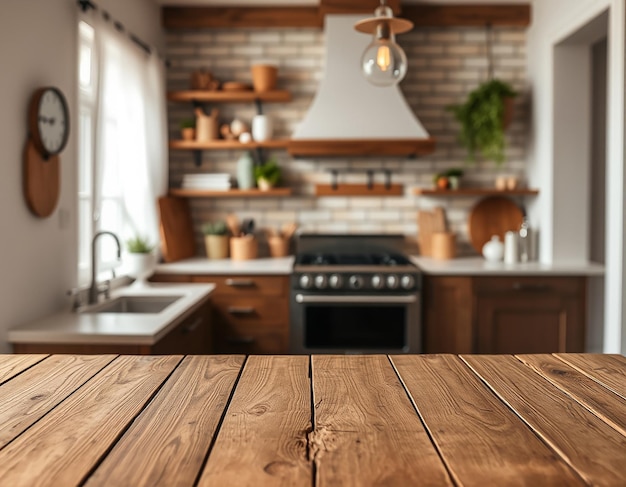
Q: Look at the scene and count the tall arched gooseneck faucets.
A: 1